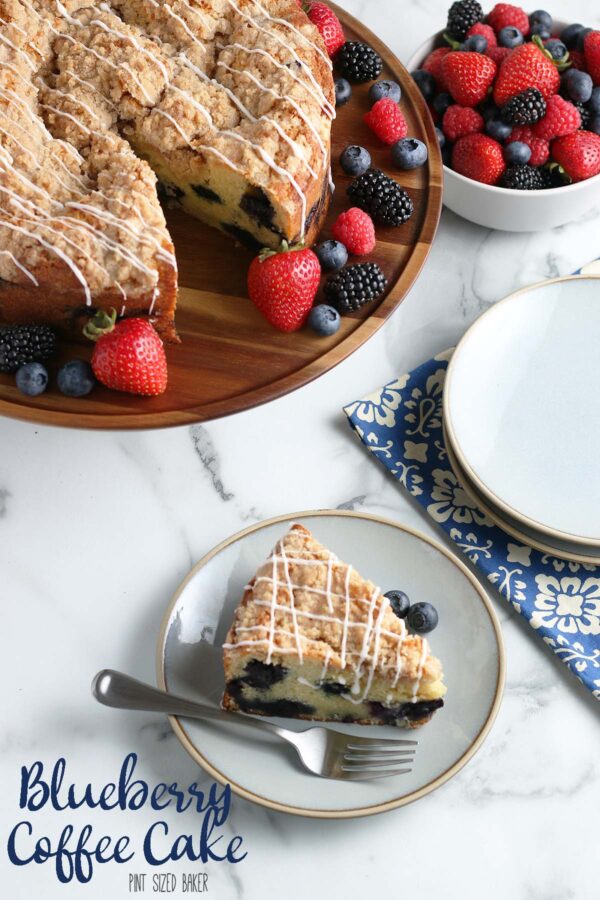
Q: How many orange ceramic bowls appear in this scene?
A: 0